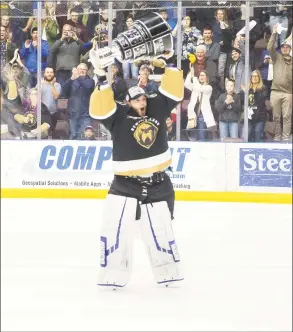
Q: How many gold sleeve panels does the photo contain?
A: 2